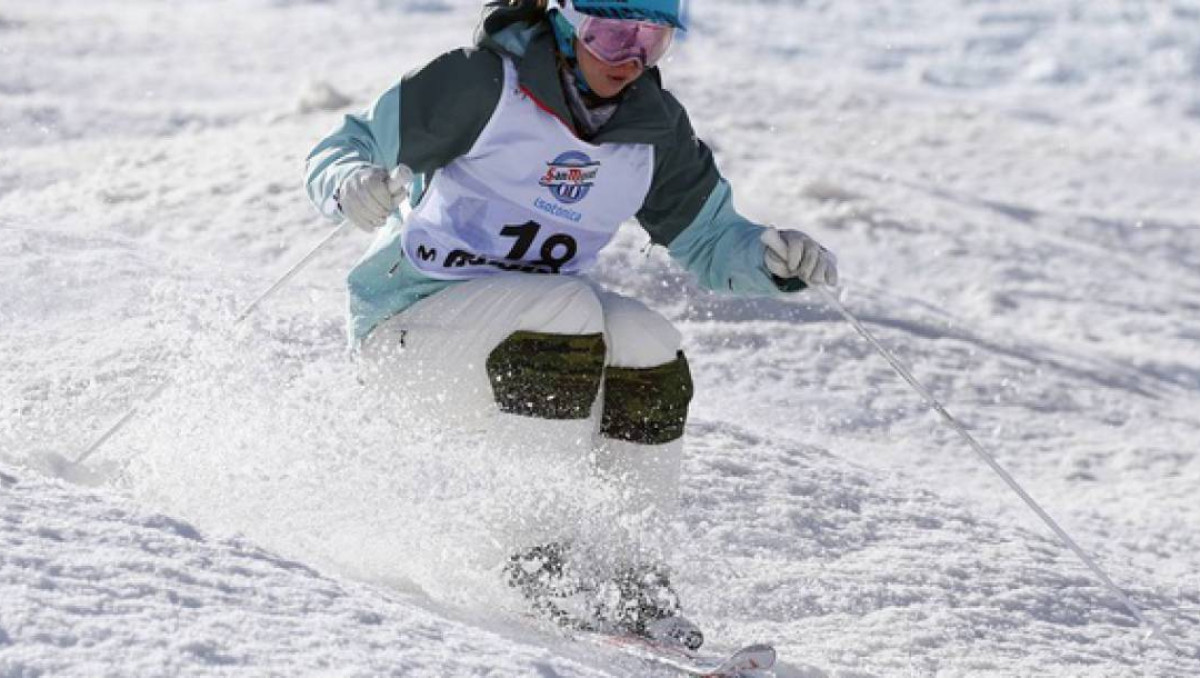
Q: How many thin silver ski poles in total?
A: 2